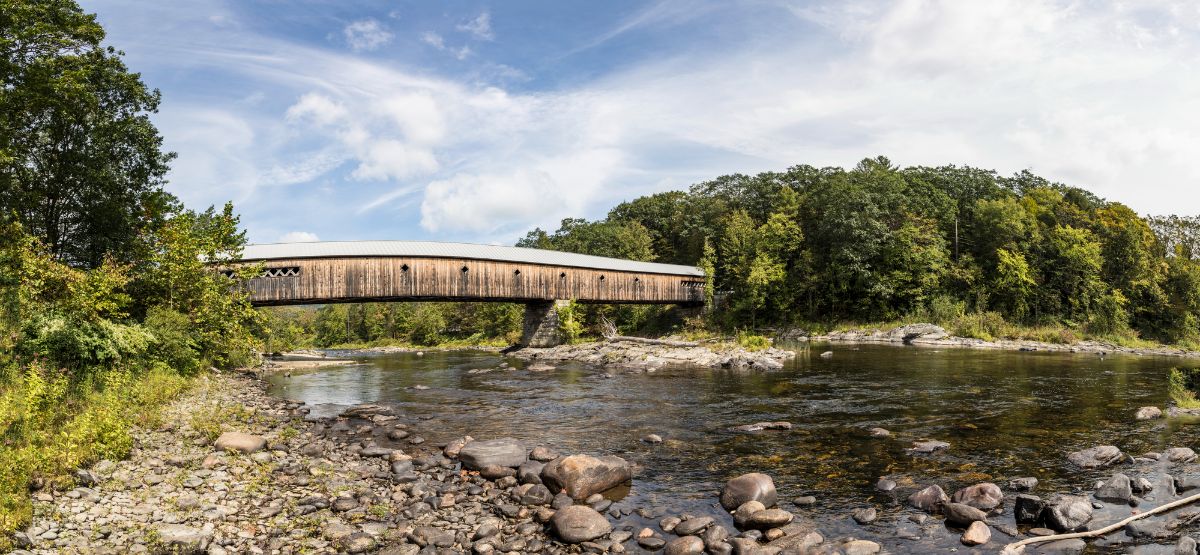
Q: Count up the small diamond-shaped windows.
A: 6